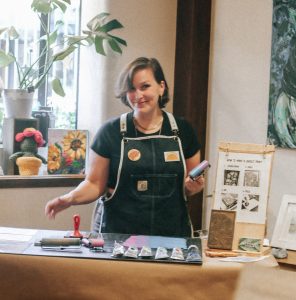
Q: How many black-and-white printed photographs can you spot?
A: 4